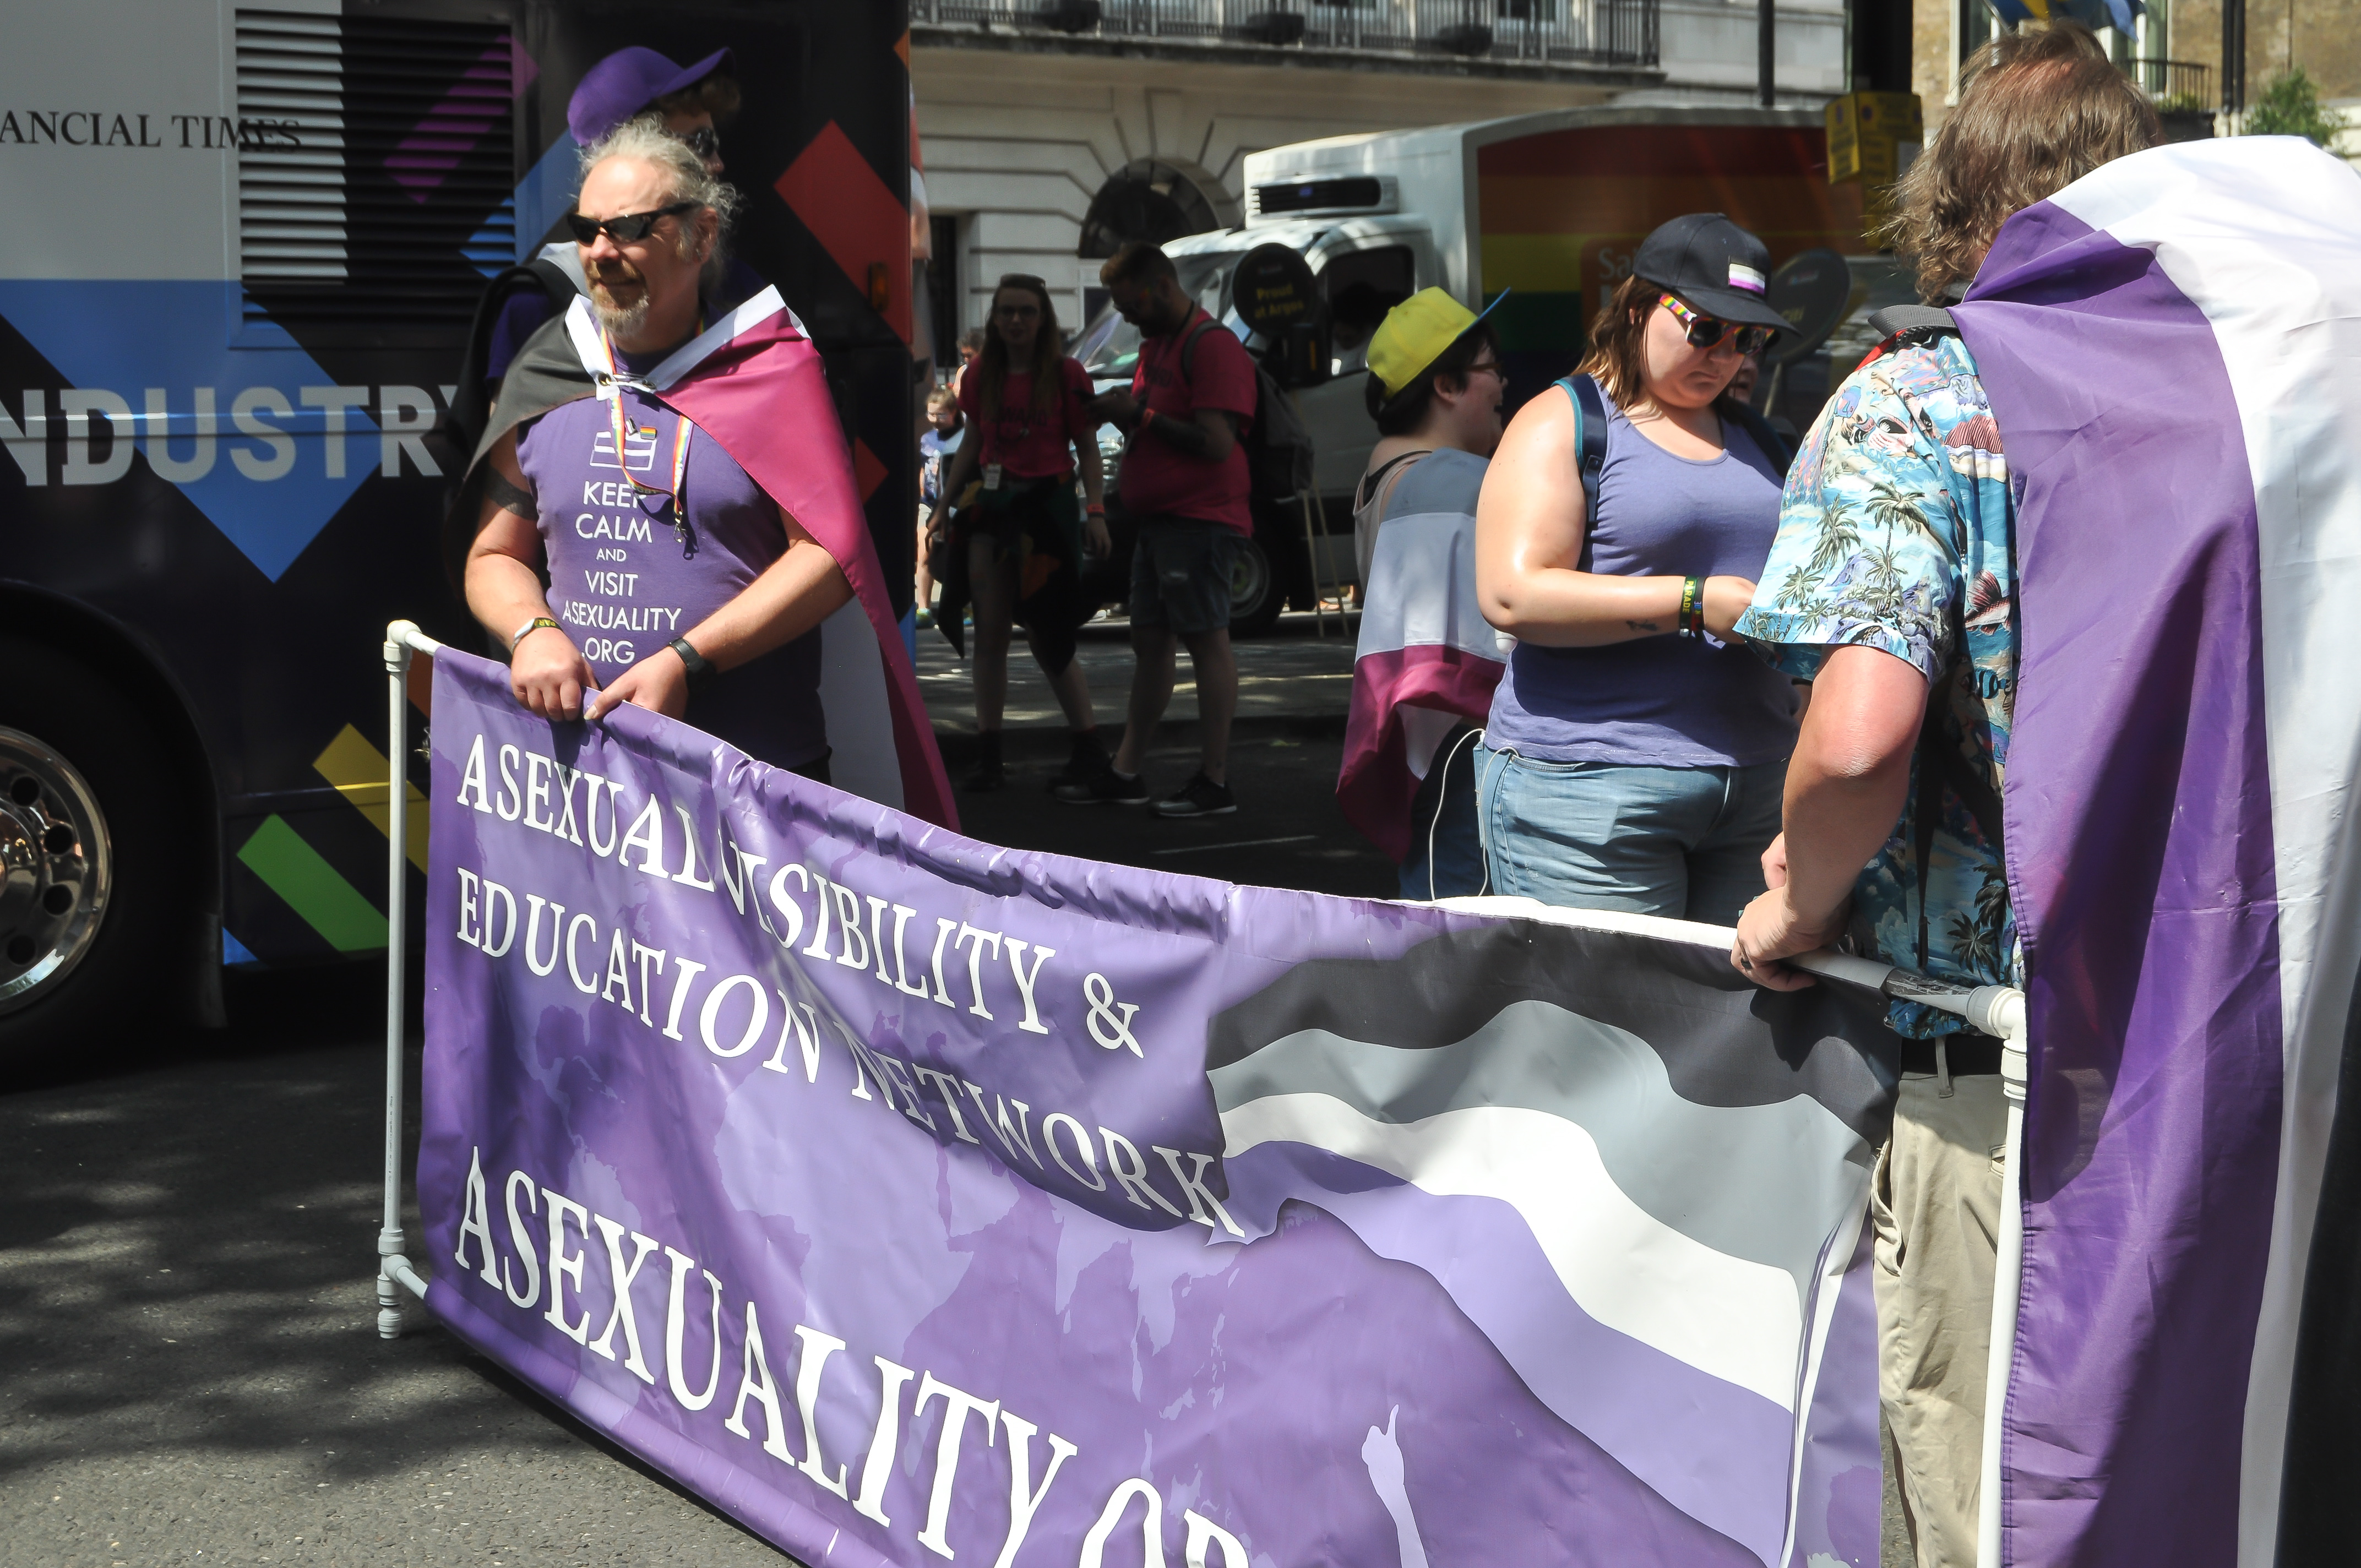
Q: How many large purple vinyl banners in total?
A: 1